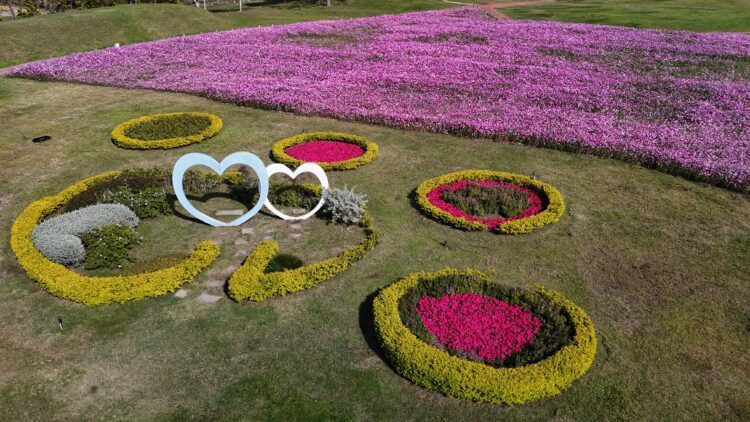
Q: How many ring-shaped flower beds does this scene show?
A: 4